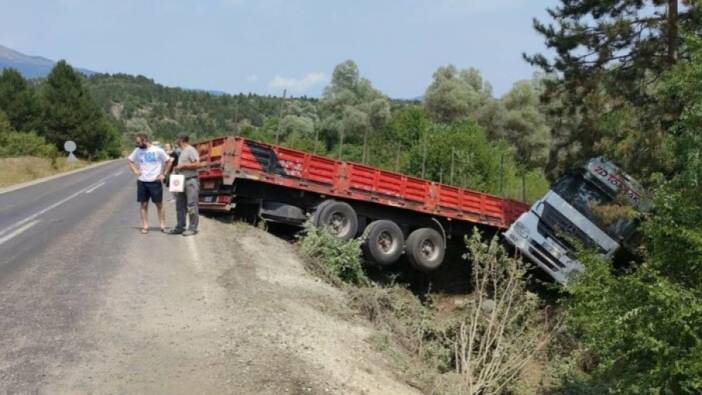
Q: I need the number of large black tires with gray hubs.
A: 3